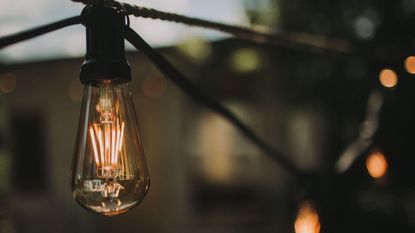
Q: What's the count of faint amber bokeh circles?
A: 3